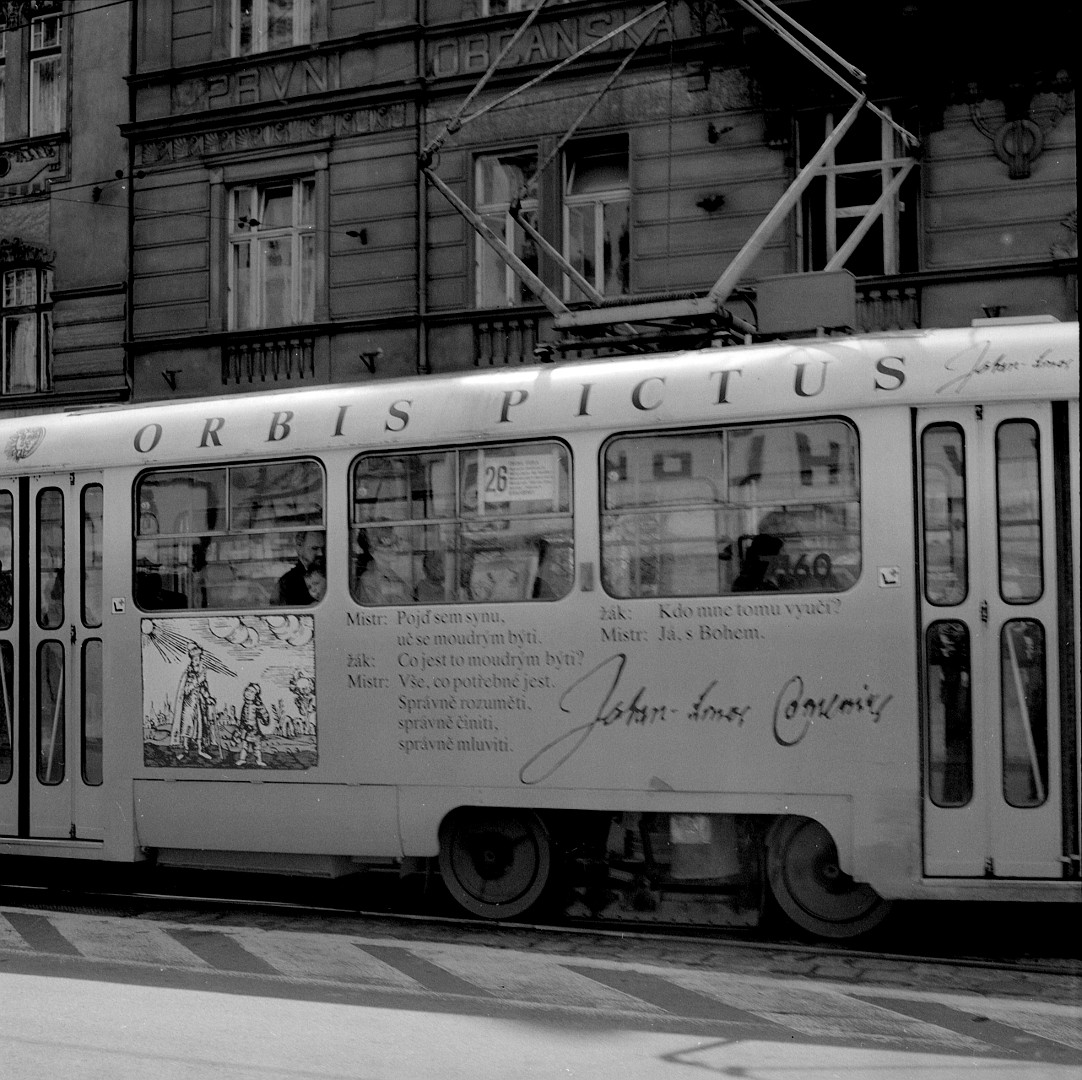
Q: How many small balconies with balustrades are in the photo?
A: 3